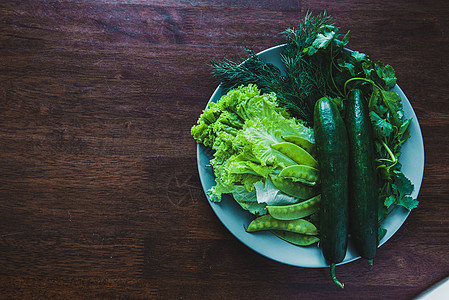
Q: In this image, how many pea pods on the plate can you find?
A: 7